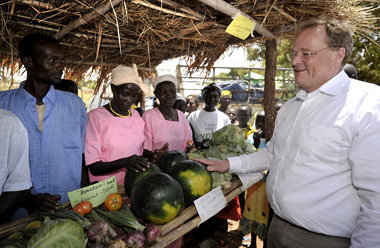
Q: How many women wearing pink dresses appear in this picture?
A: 2